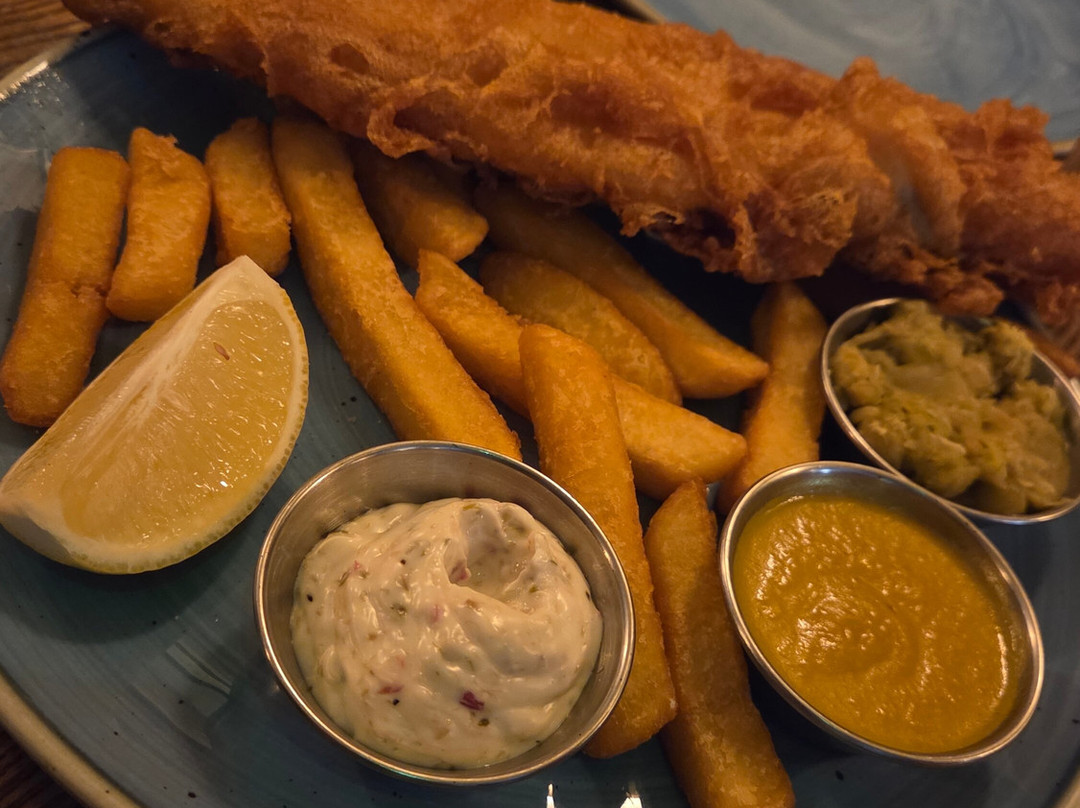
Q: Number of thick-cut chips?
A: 11